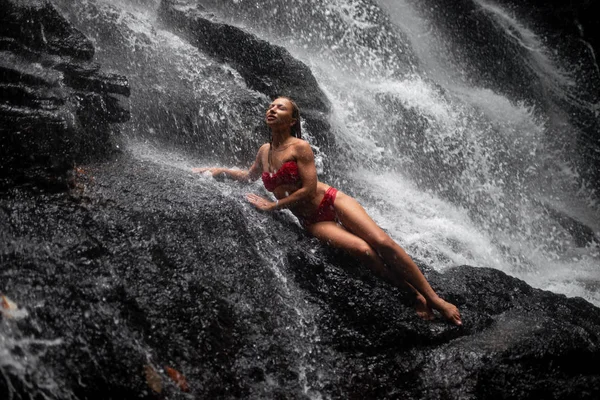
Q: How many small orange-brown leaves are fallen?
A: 3